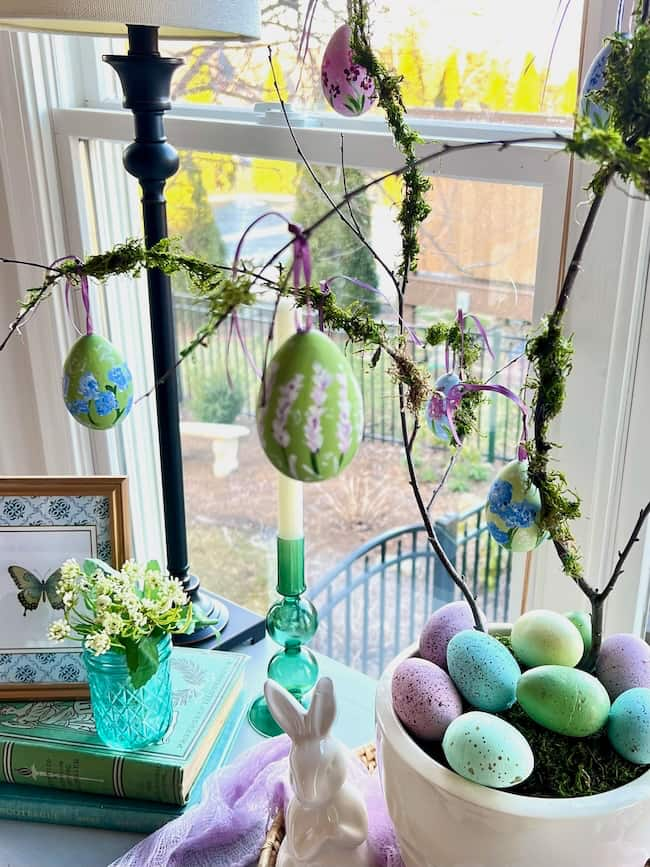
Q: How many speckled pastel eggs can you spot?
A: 9